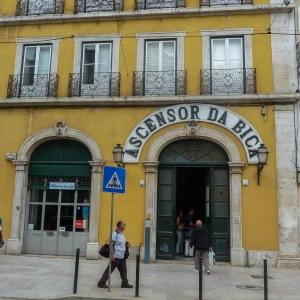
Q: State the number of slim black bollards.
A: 4